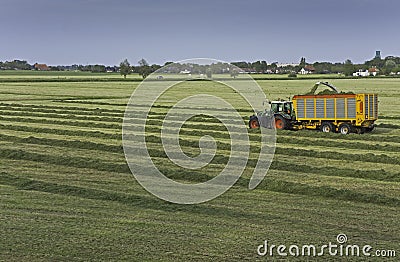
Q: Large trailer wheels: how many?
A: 2